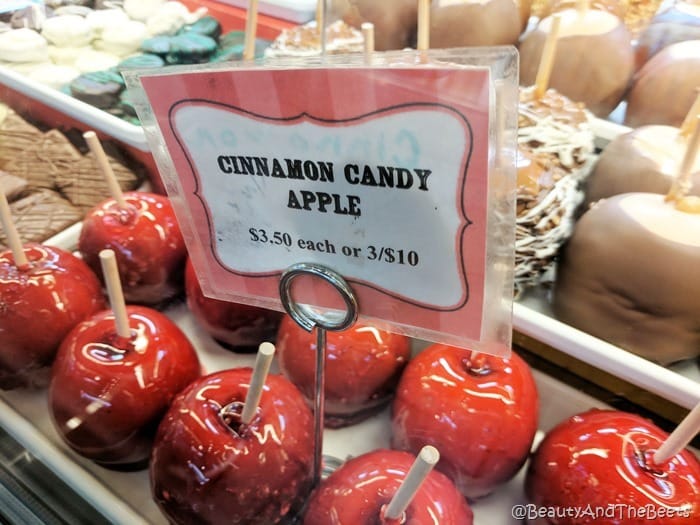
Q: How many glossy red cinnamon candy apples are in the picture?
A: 9